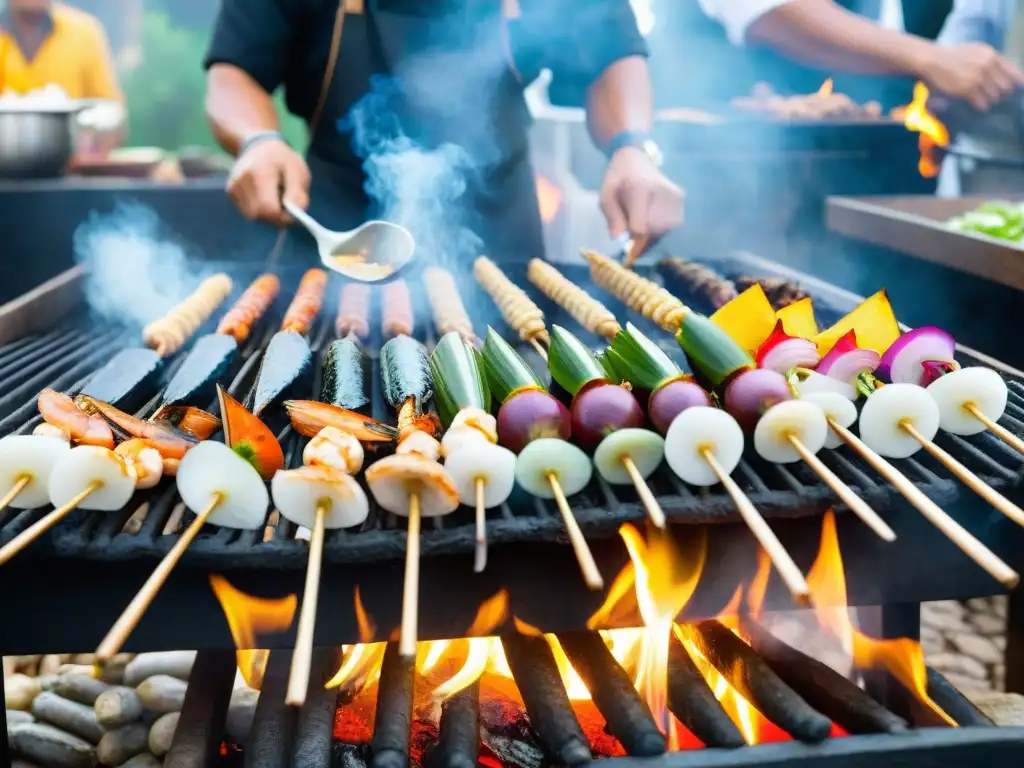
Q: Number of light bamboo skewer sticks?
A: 13